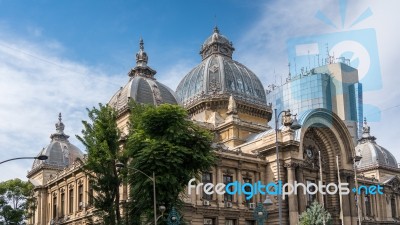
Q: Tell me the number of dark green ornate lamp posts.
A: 2